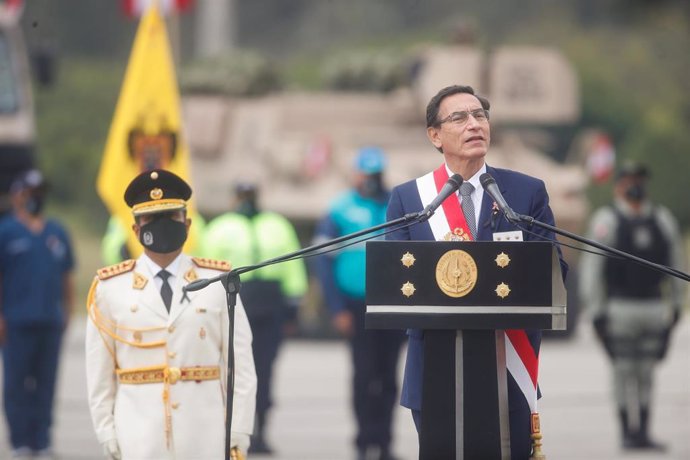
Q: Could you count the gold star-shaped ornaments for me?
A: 4